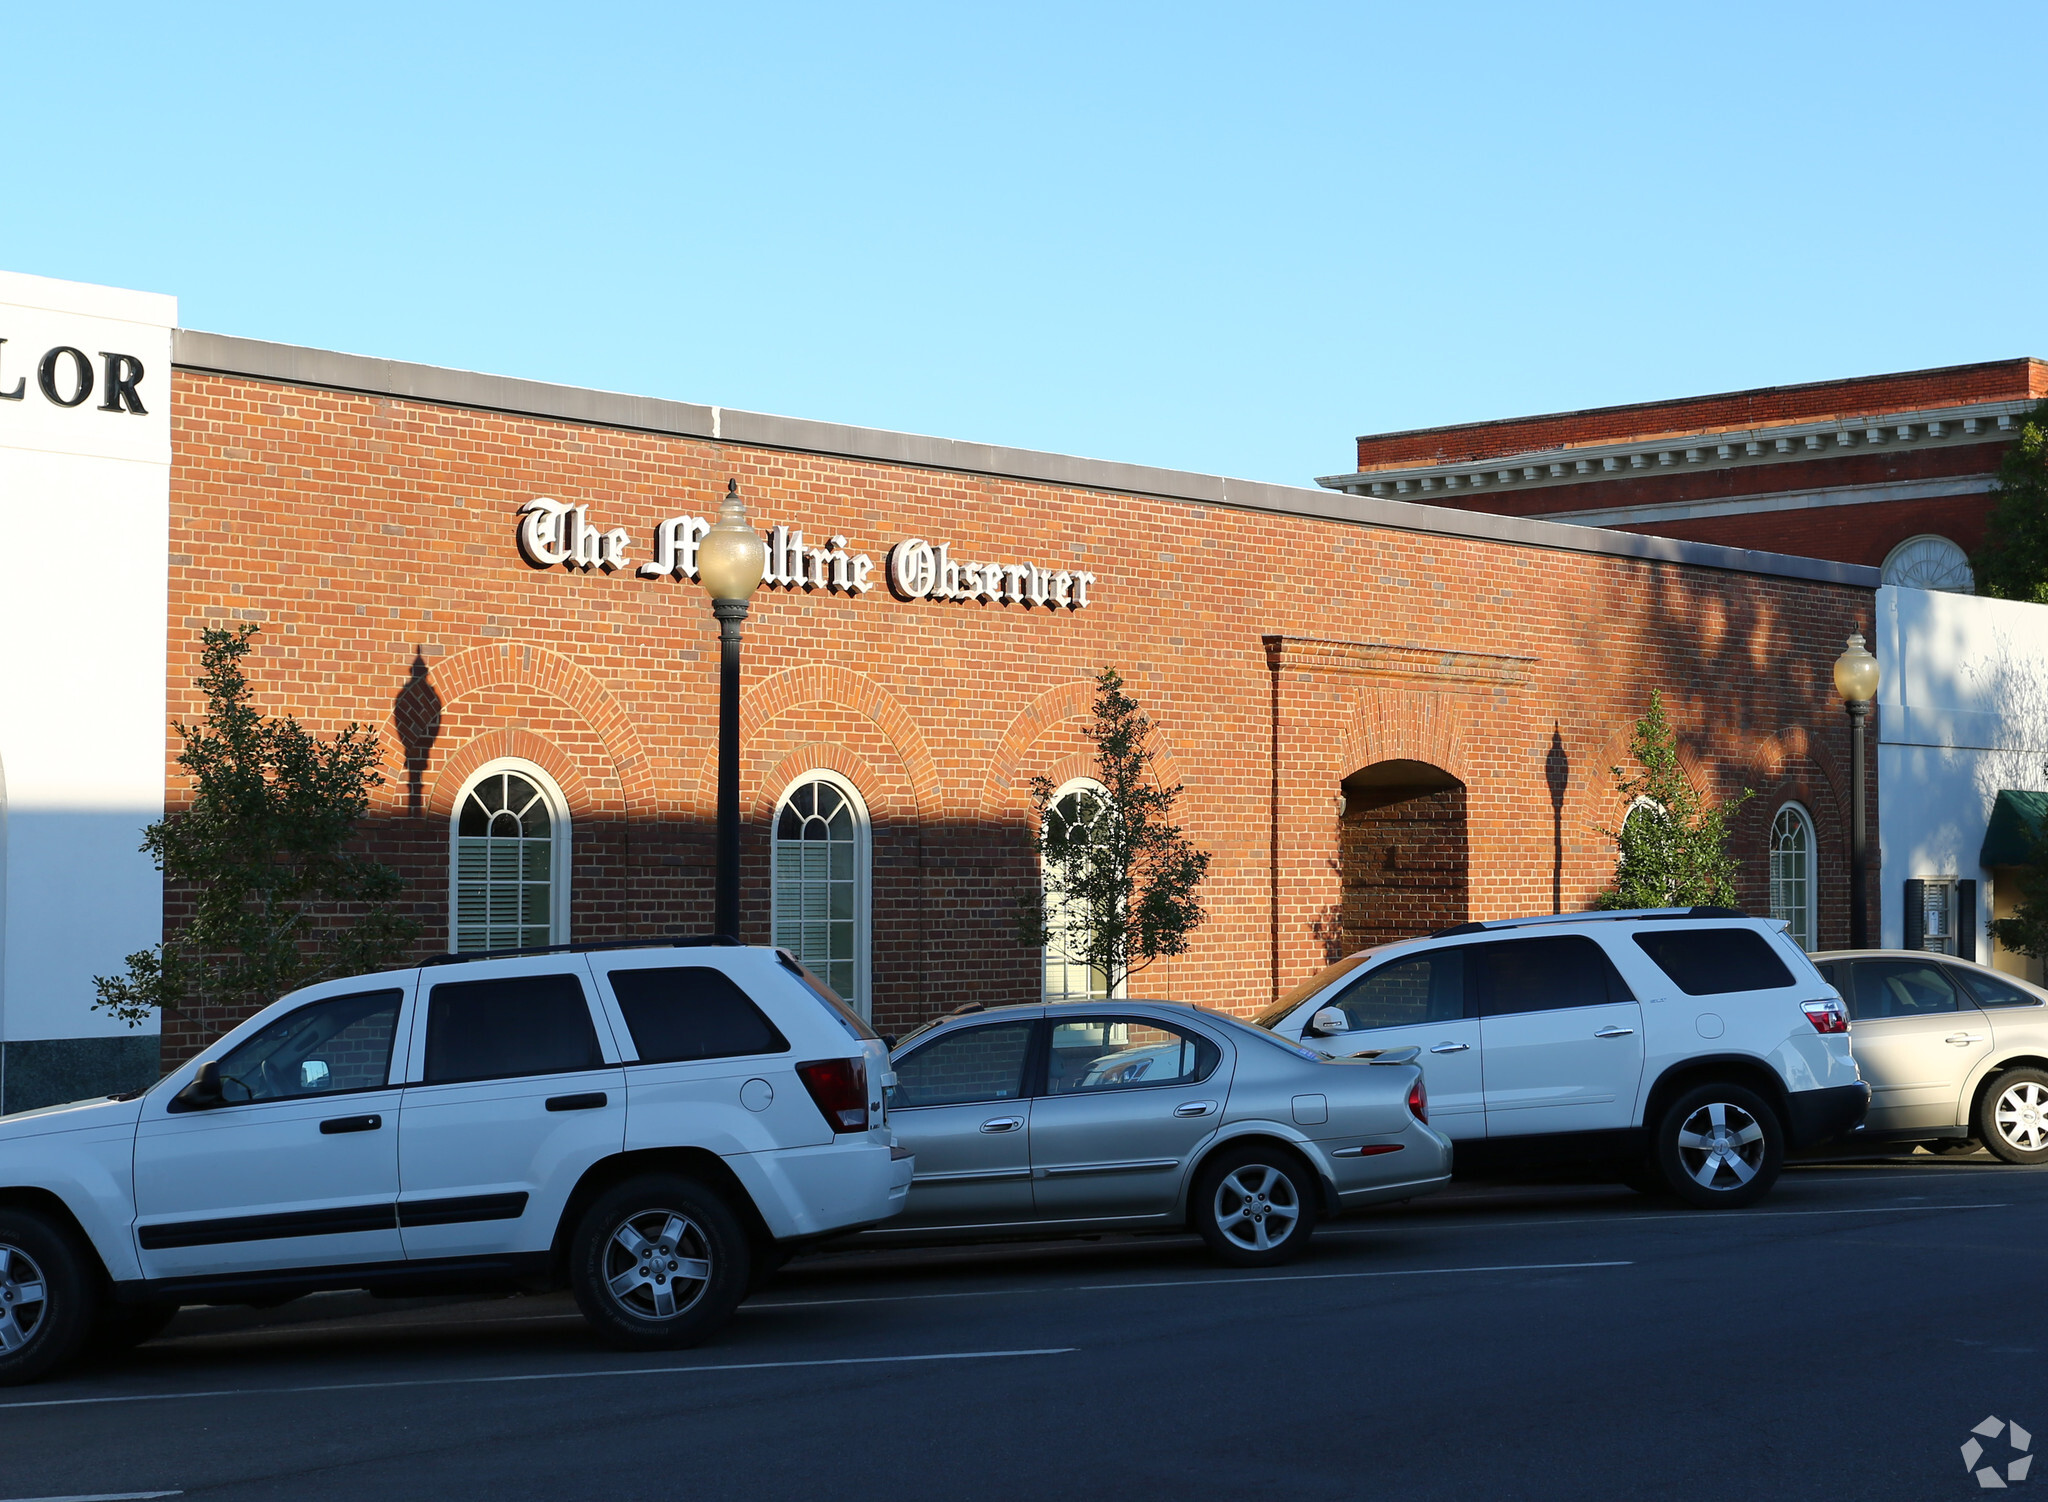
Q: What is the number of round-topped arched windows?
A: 6